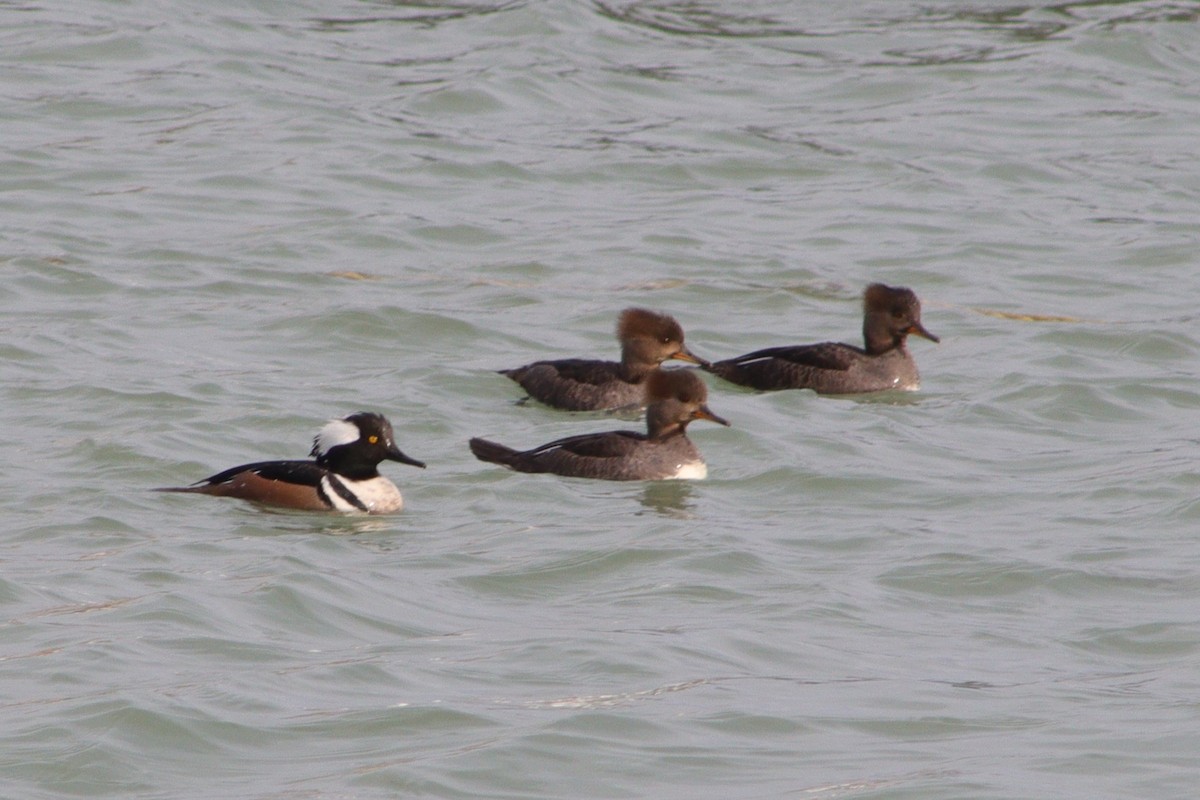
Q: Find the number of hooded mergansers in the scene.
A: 4